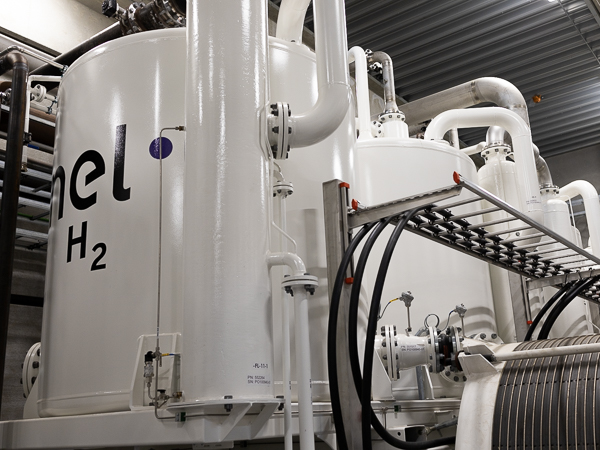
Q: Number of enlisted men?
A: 0